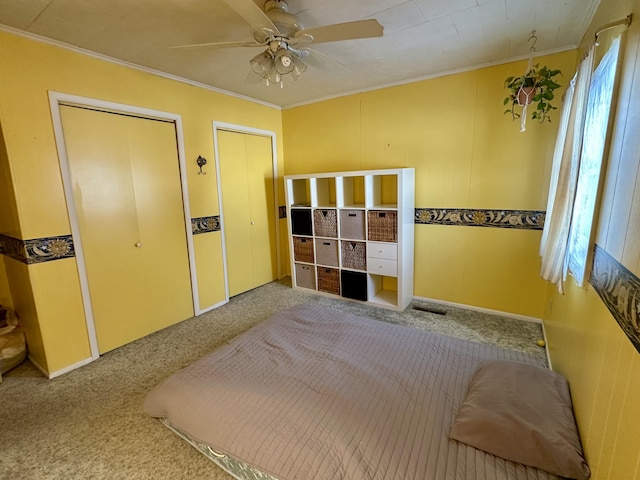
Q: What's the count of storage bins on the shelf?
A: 10